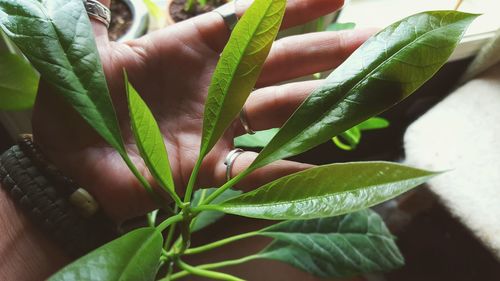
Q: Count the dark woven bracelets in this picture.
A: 1